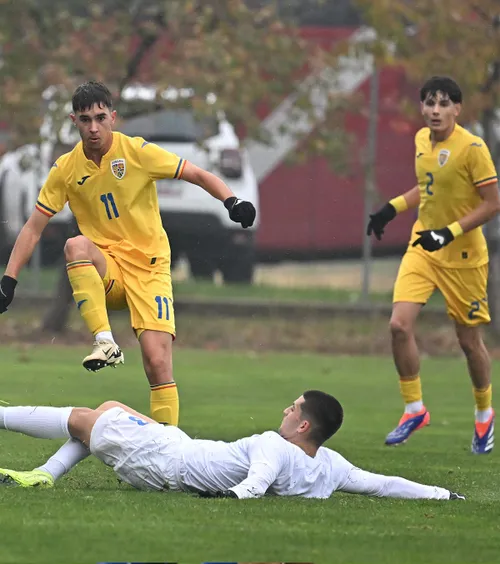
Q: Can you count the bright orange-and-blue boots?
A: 2